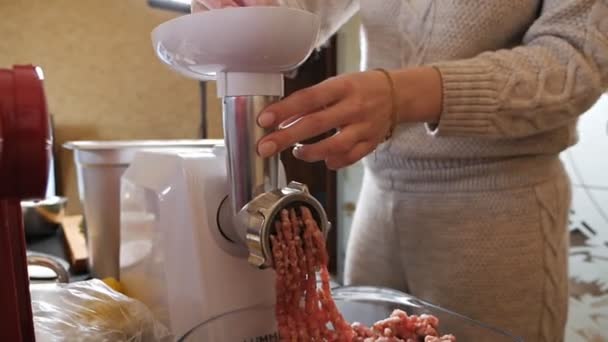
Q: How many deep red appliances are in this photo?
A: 1